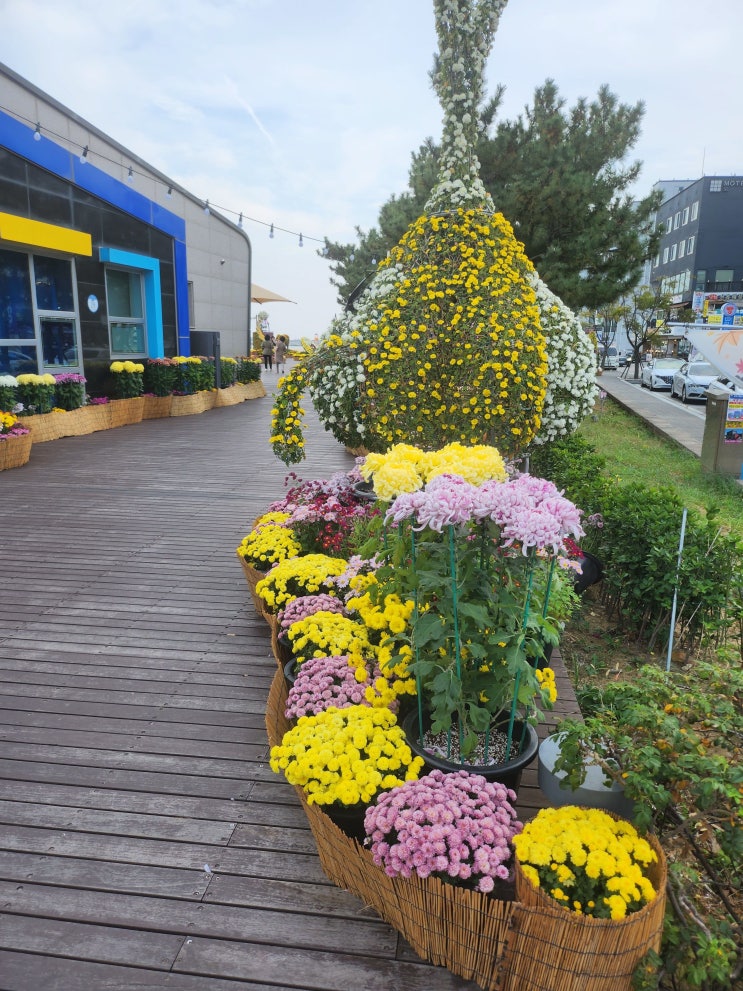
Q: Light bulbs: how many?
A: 11